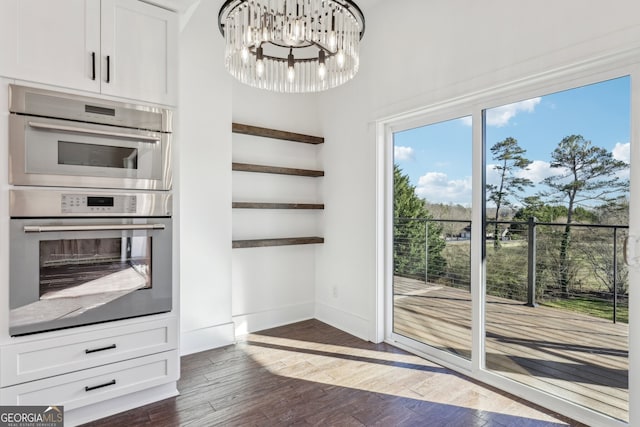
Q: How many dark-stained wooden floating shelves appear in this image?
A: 4